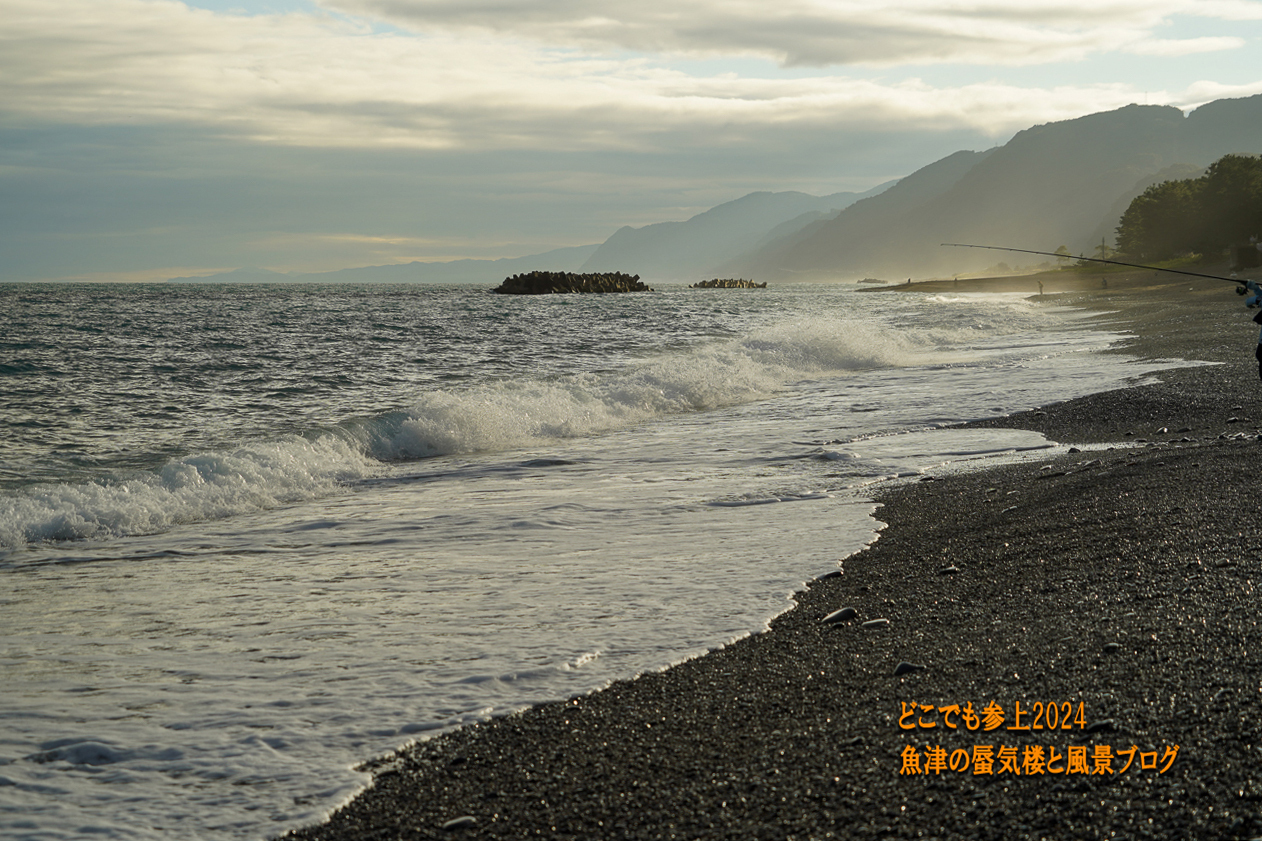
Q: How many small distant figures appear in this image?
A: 4